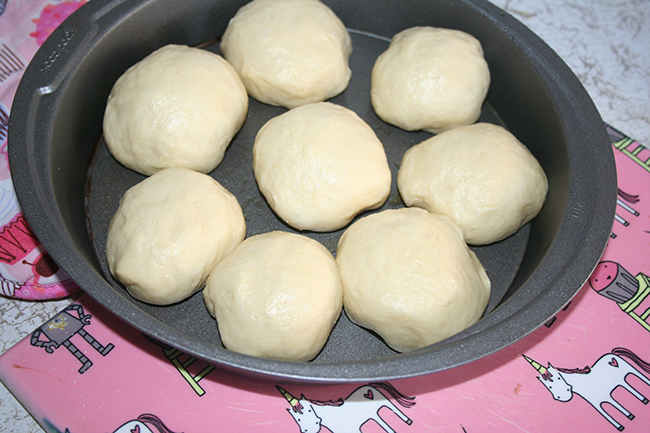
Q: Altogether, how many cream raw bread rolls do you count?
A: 8